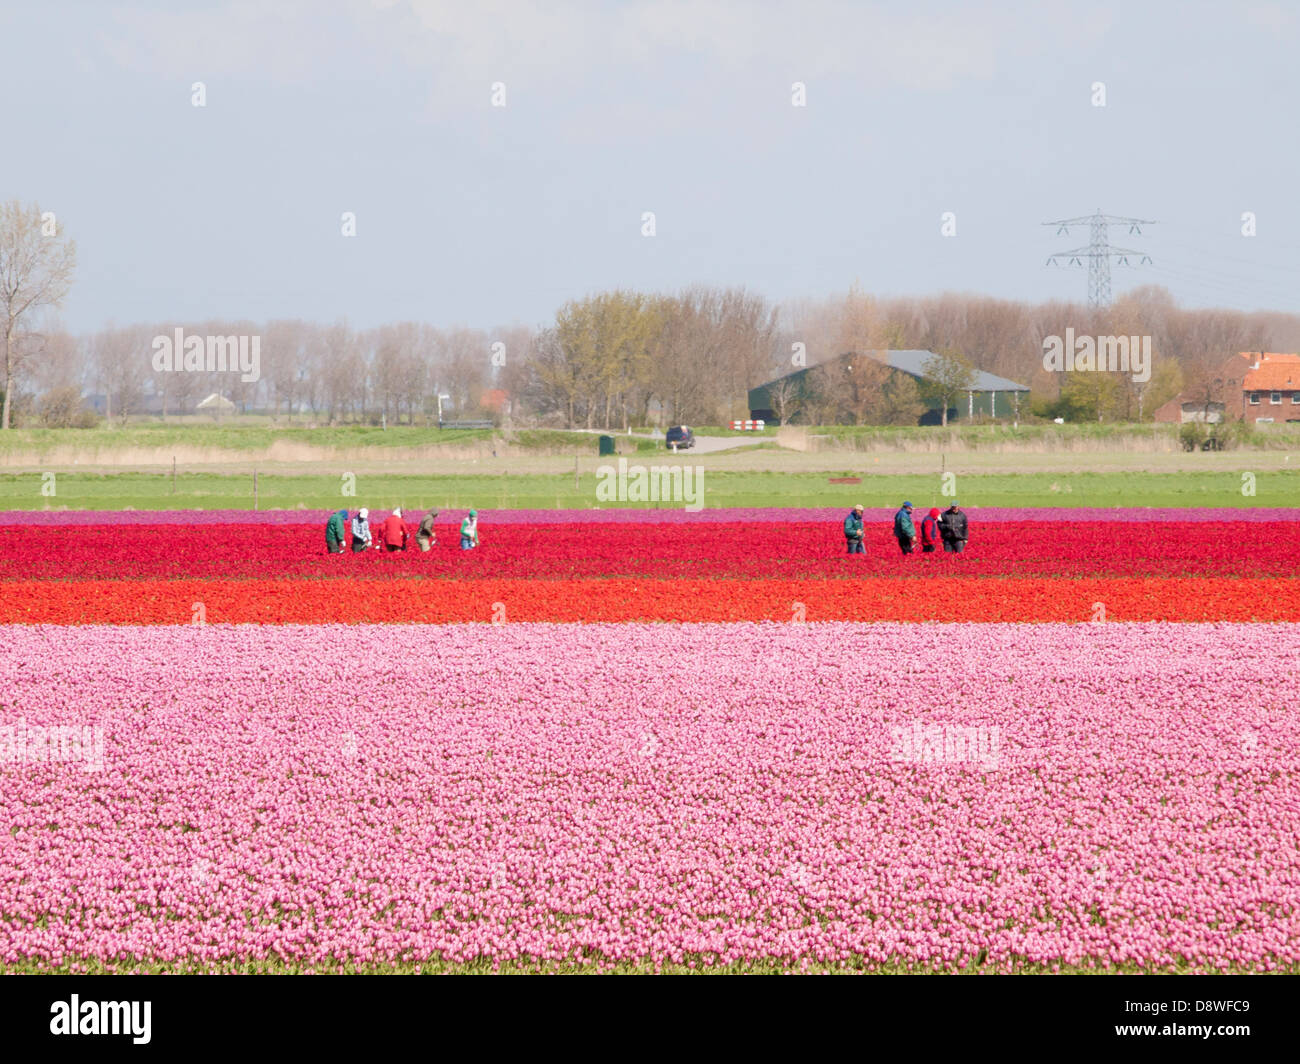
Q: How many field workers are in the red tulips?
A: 9